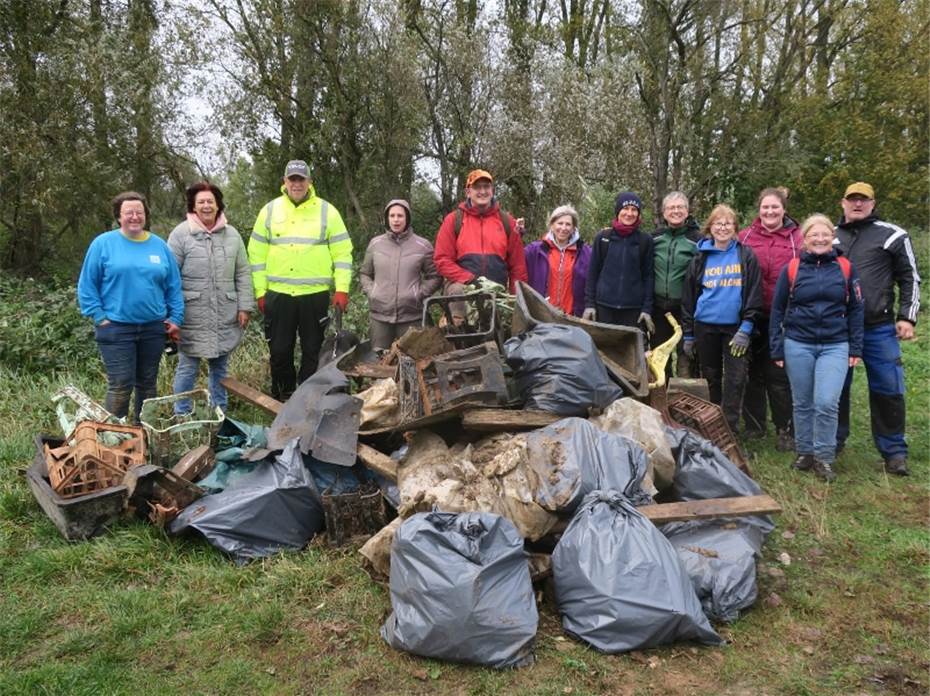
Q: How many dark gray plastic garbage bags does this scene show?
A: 7